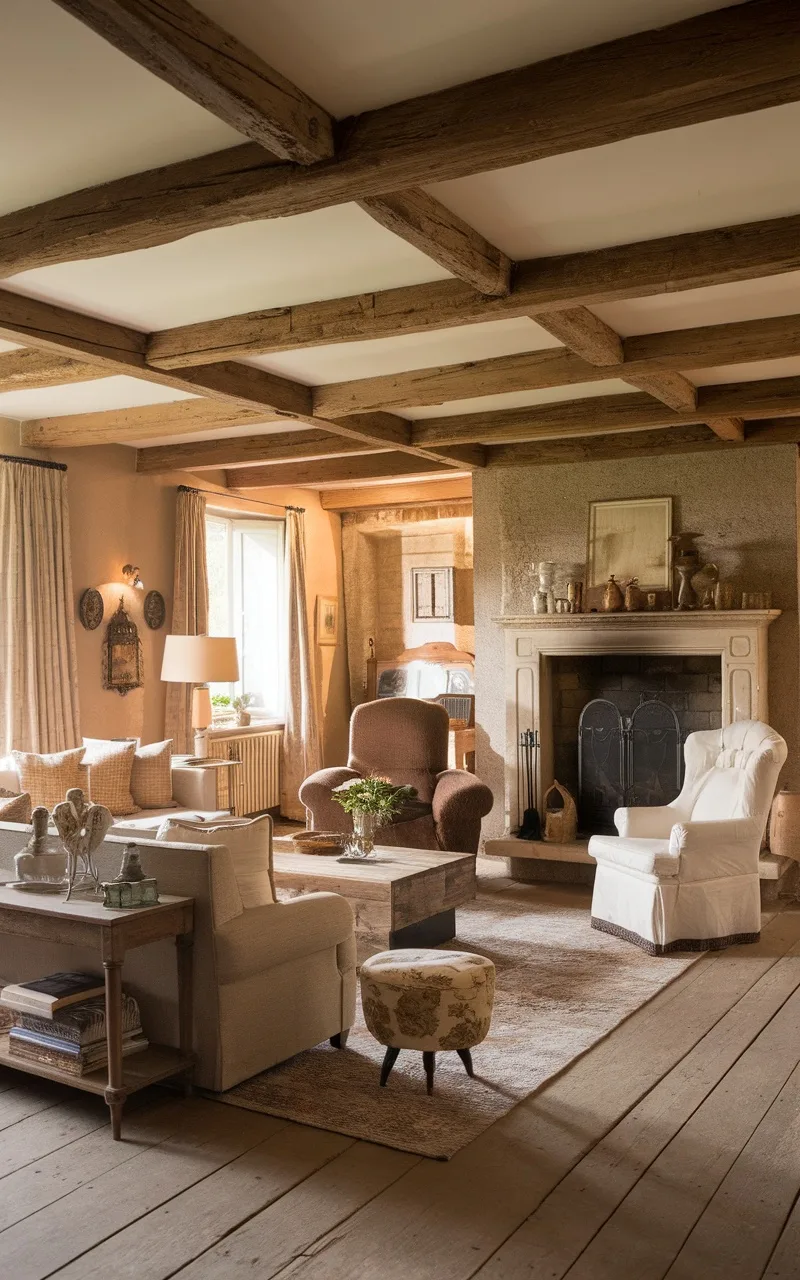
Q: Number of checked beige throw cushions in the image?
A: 3